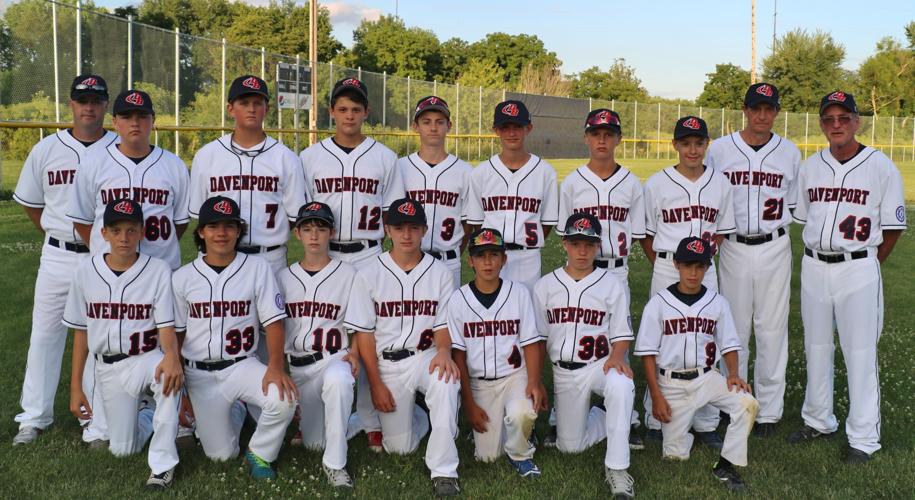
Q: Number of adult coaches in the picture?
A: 3